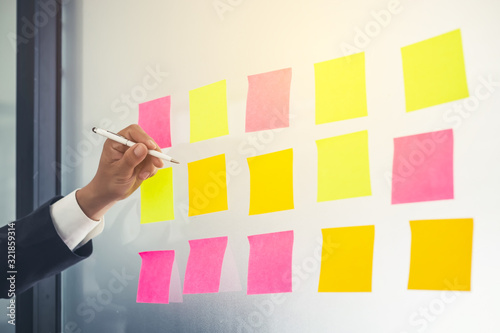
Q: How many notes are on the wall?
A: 15